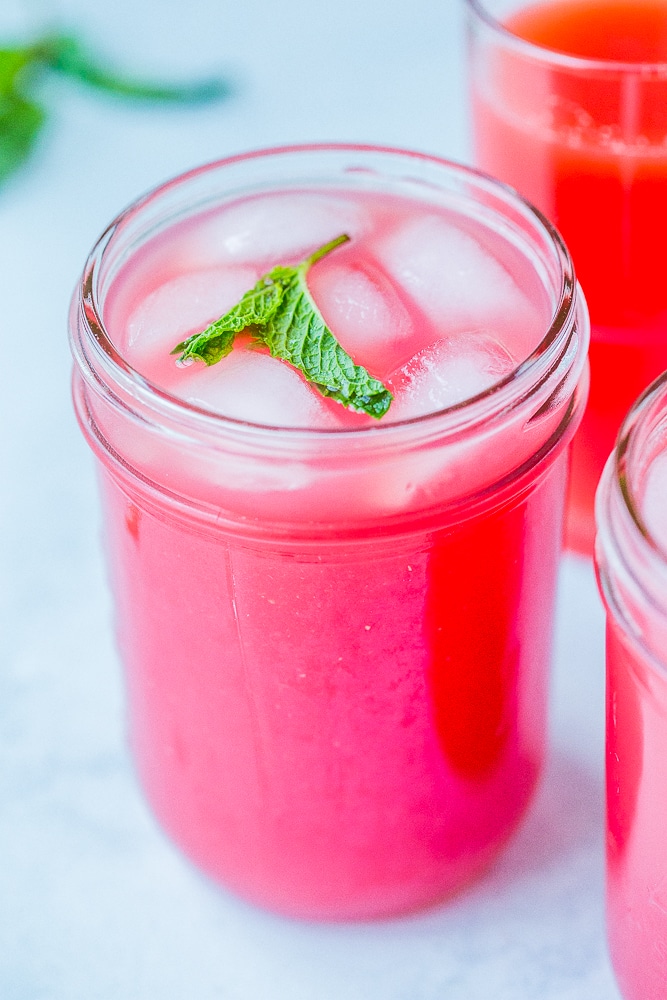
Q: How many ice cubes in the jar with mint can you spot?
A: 6